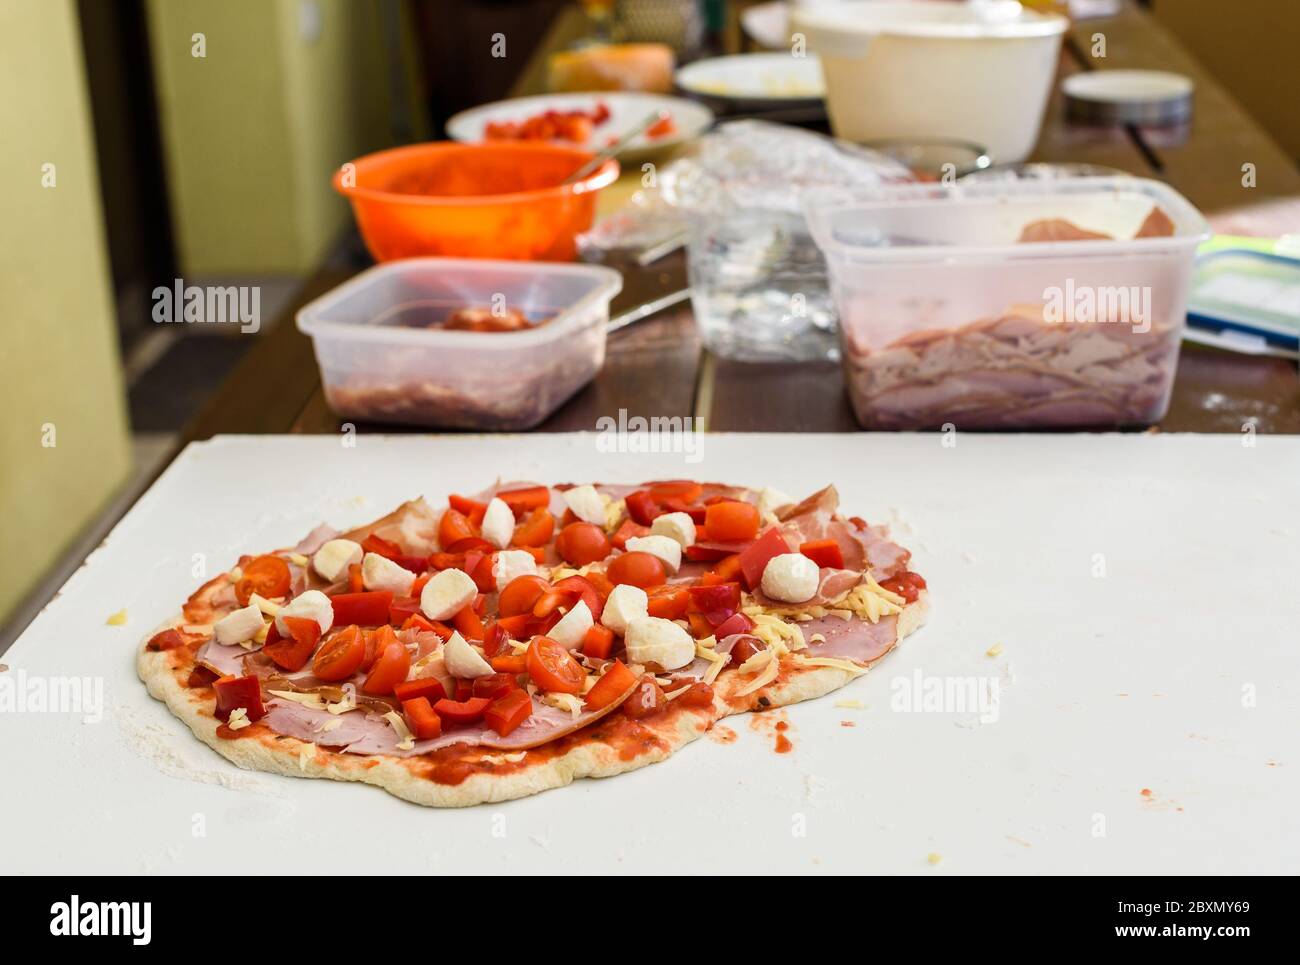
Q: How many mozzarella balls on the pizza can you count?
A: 15